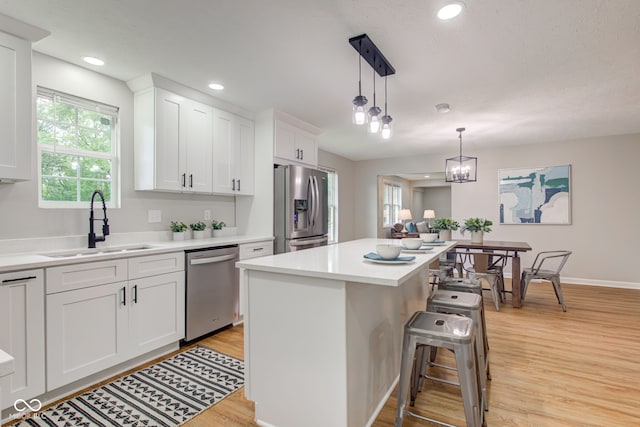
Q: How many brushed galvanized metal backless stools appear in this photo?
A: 3